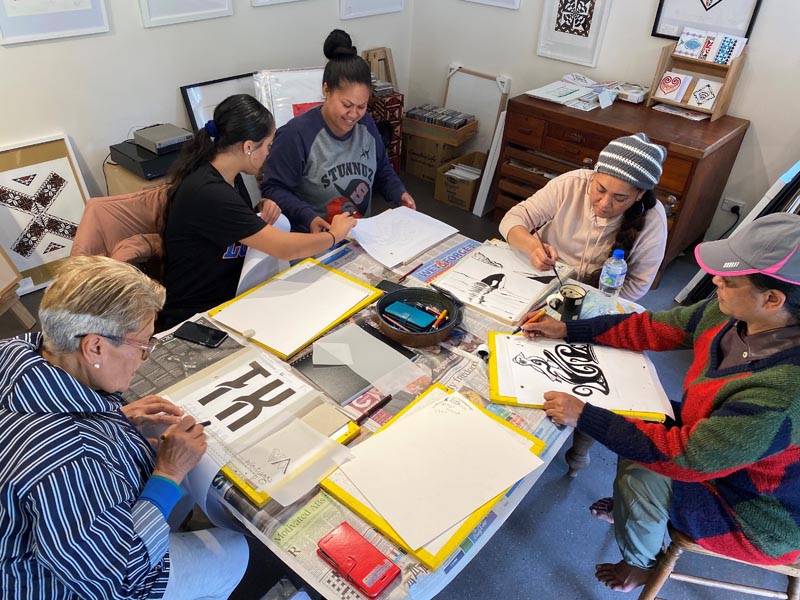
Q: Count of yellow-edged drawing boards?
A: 4